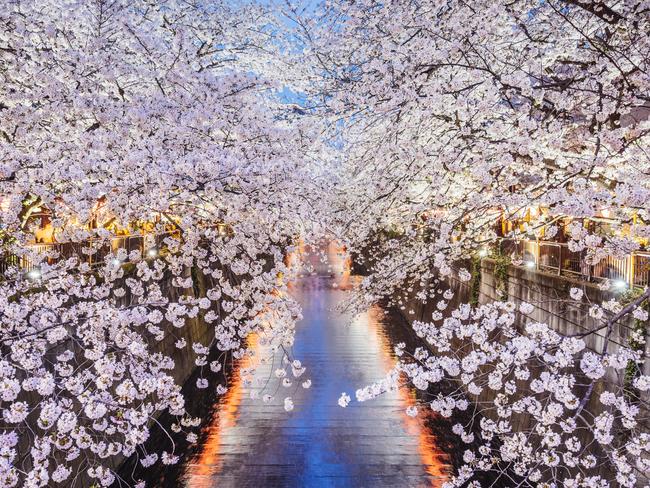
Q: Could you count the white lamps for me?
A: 6